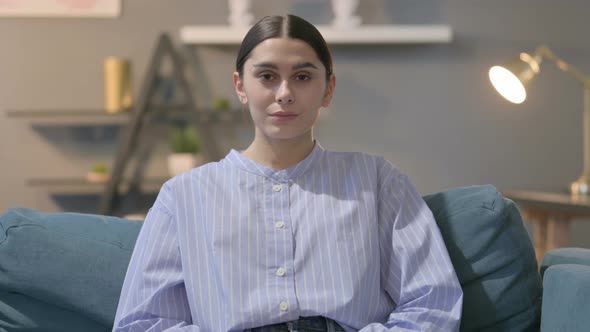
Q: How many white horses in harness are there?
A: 0